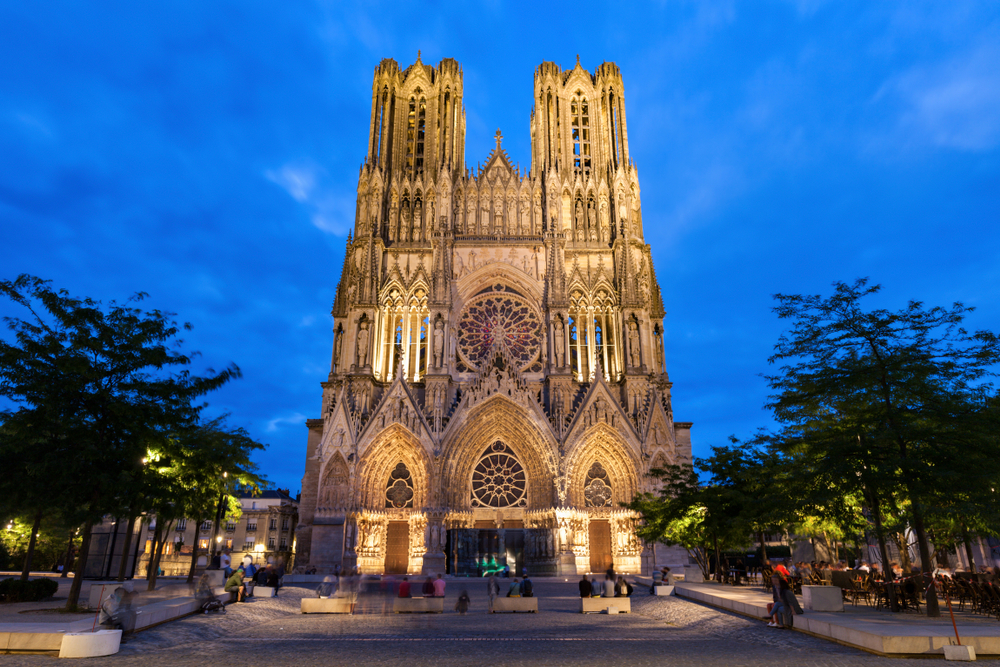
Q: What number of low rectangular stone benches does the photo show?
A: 4